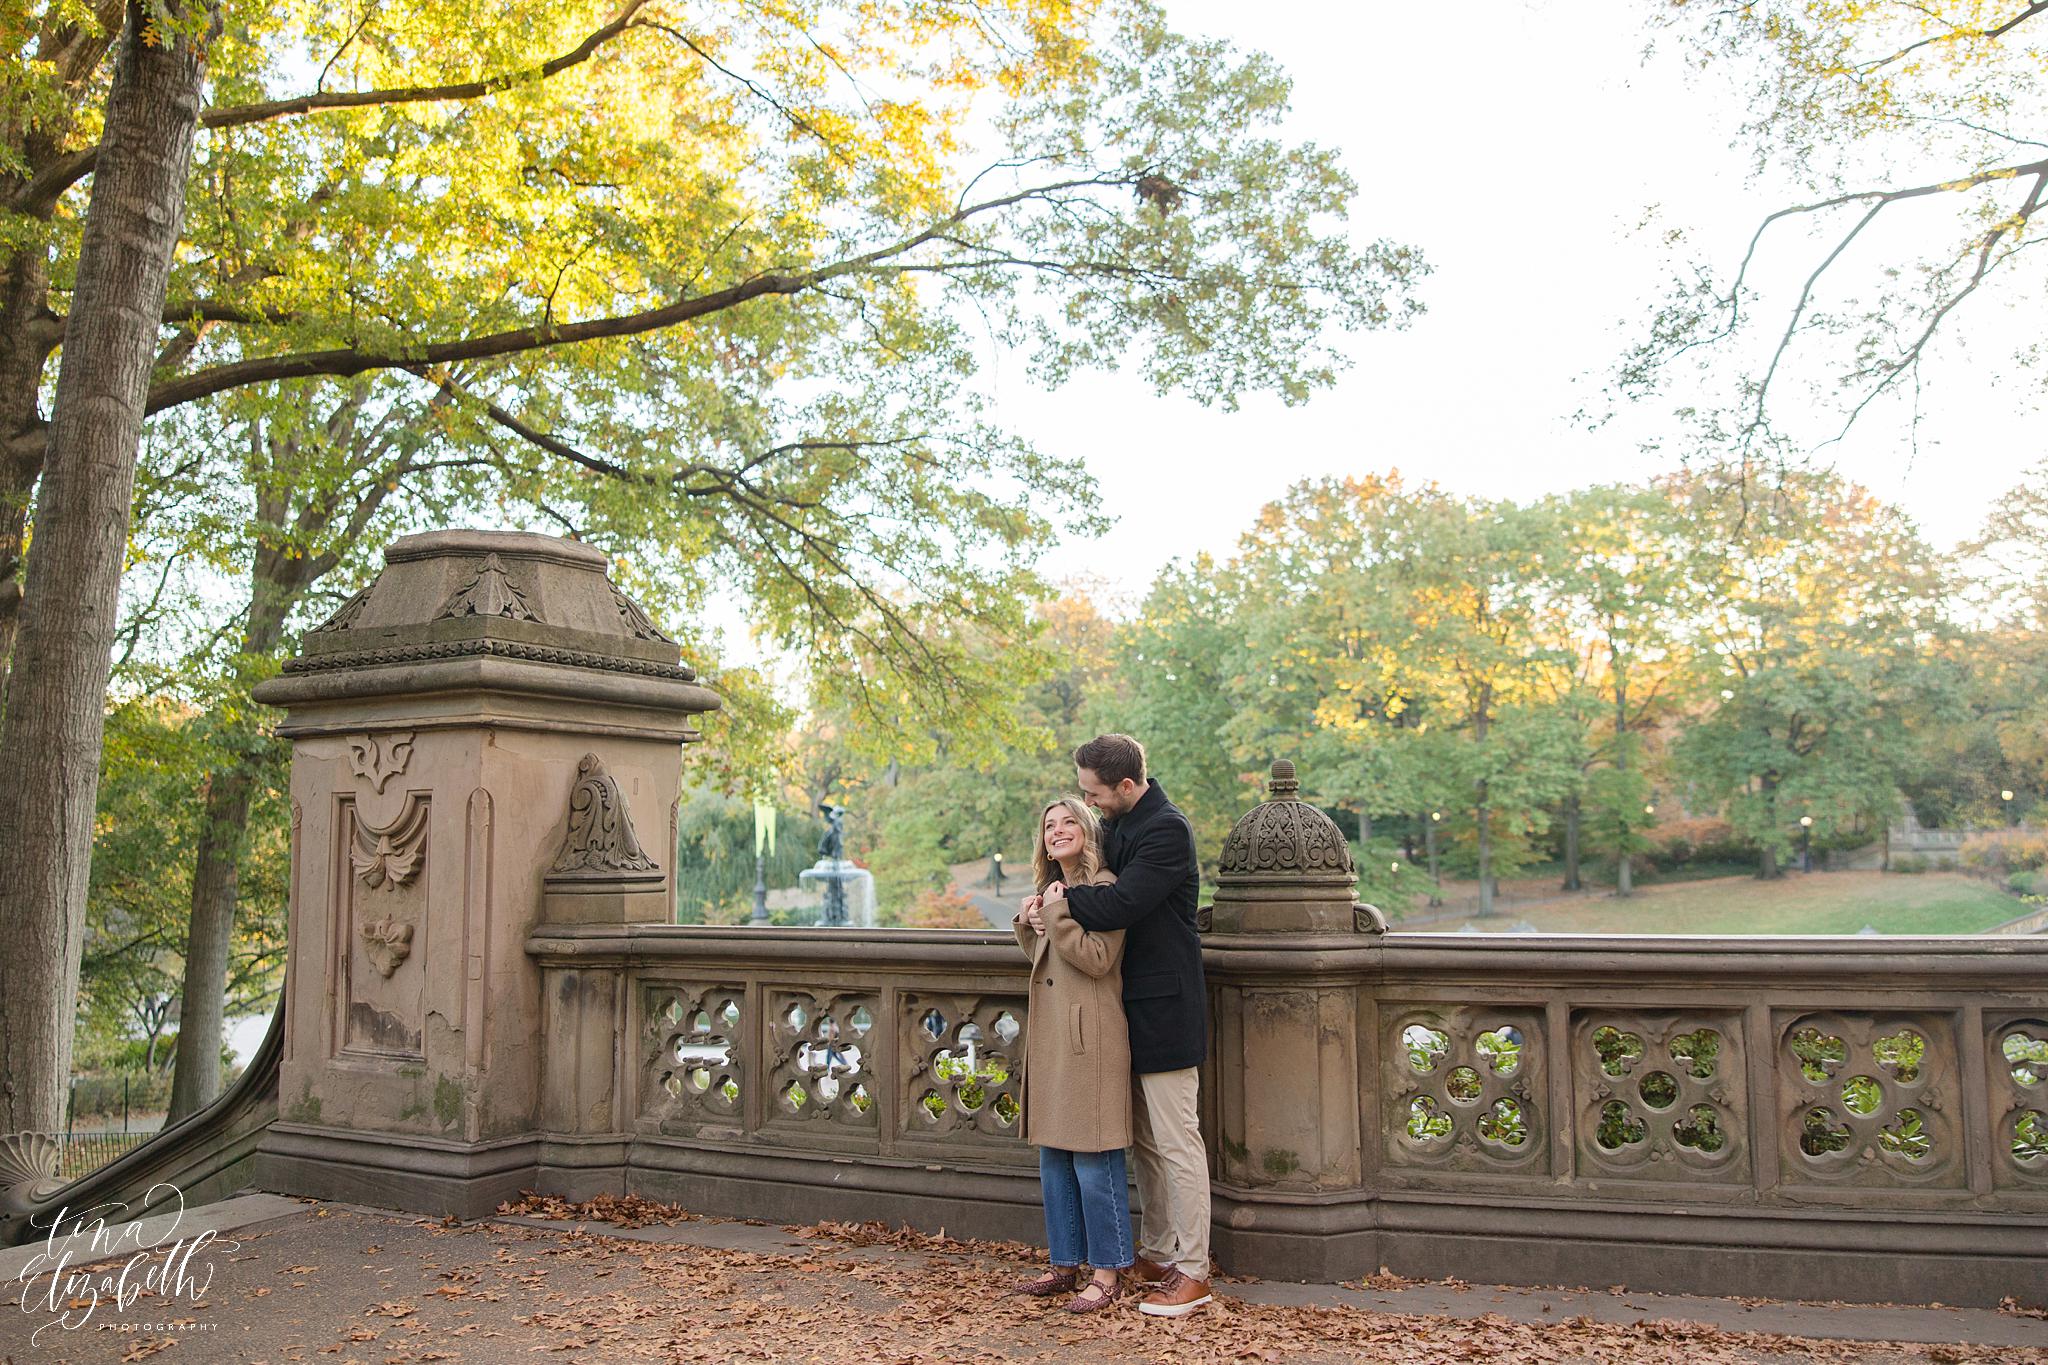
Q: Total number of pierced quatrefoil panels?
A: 7